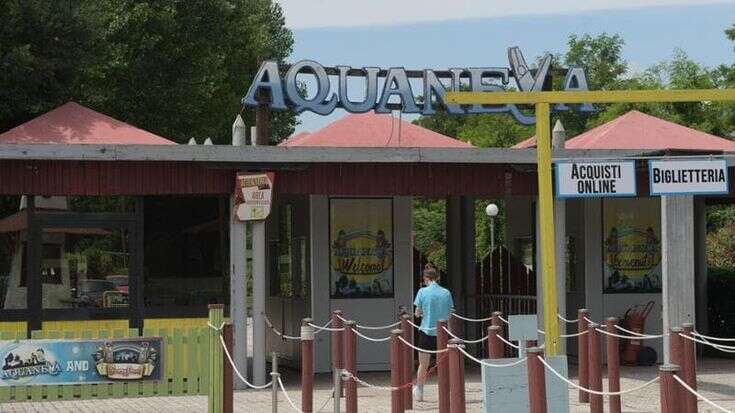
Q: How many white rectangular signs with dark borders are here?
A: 2